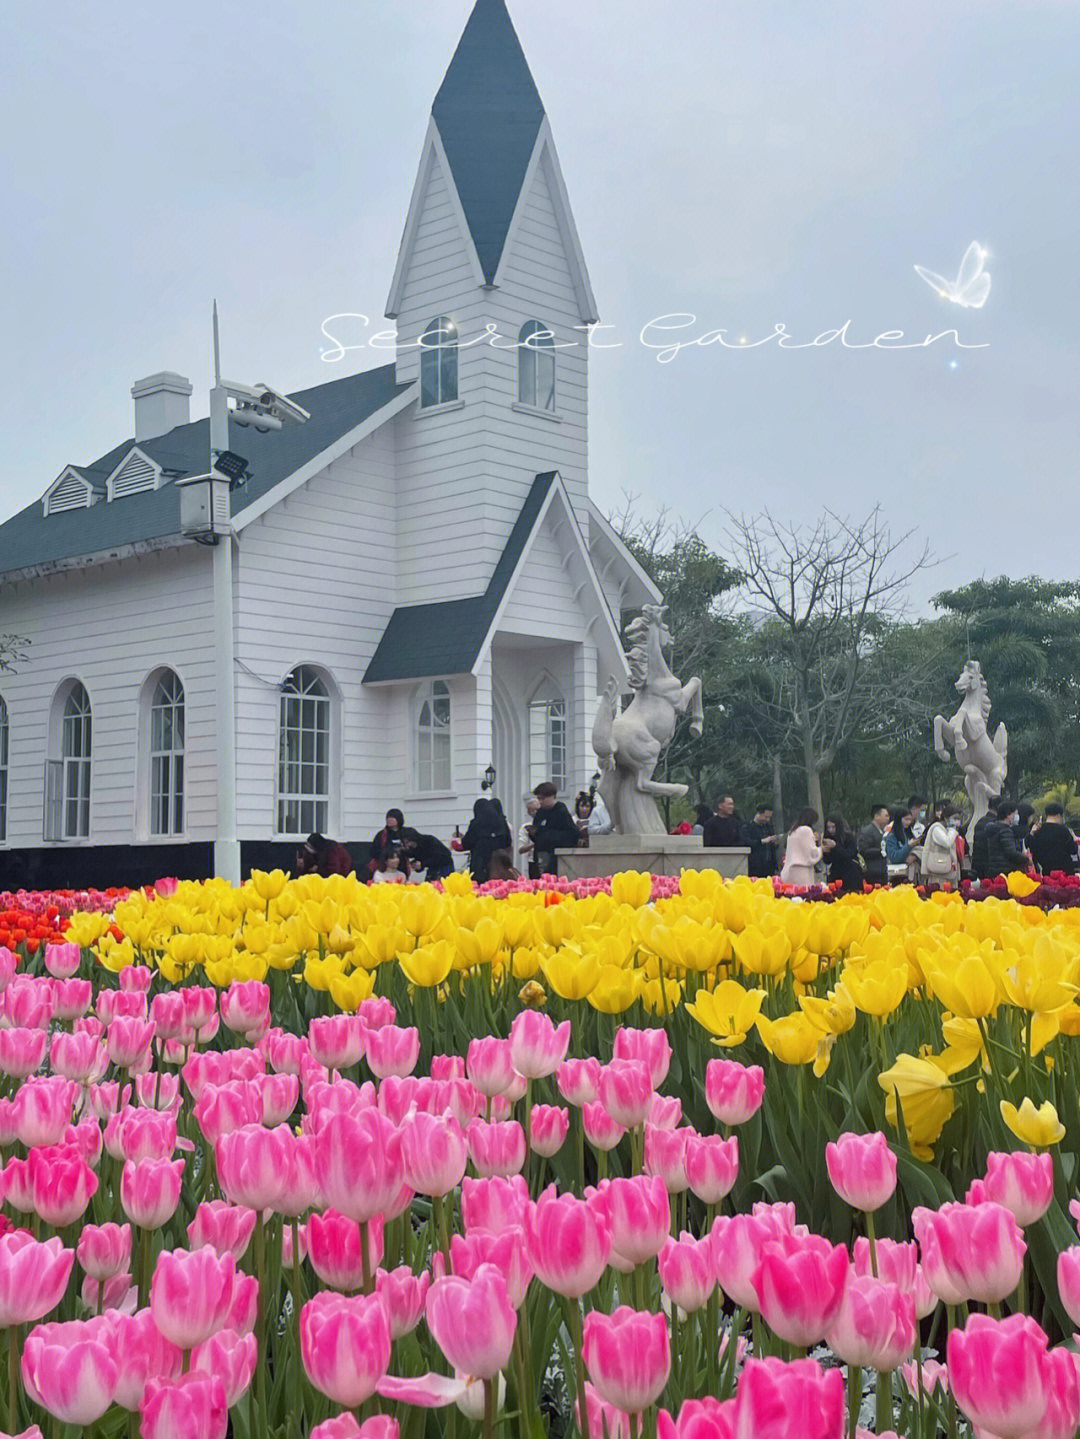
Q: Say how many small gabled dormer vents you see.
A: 2